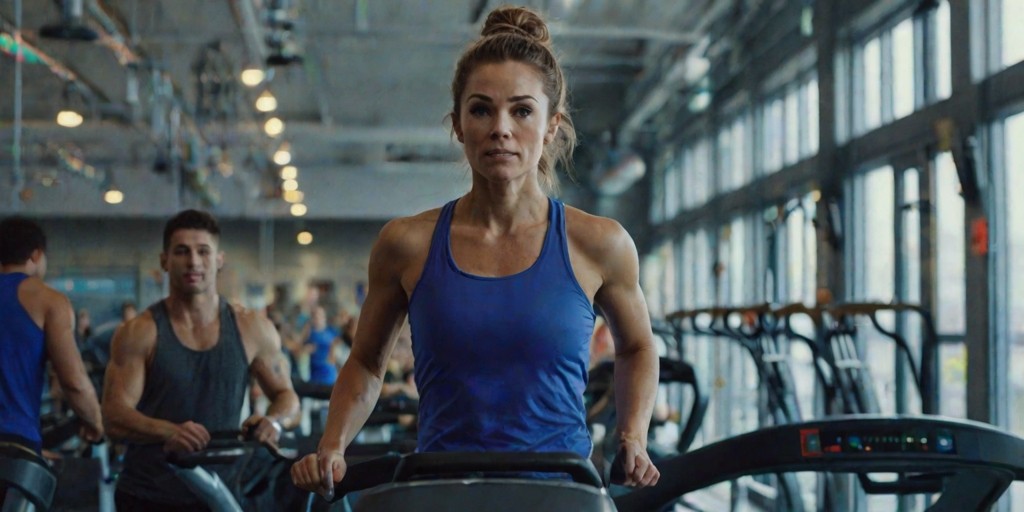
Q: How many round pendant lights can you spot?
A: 11